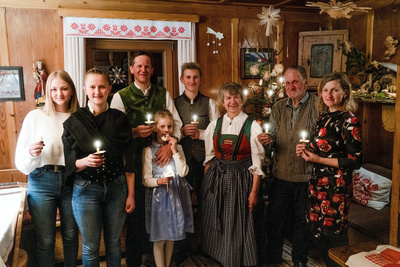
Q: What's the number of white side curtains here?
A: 2